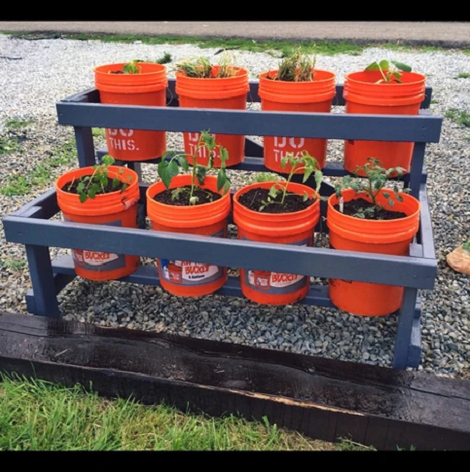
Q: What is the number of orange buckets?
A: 8